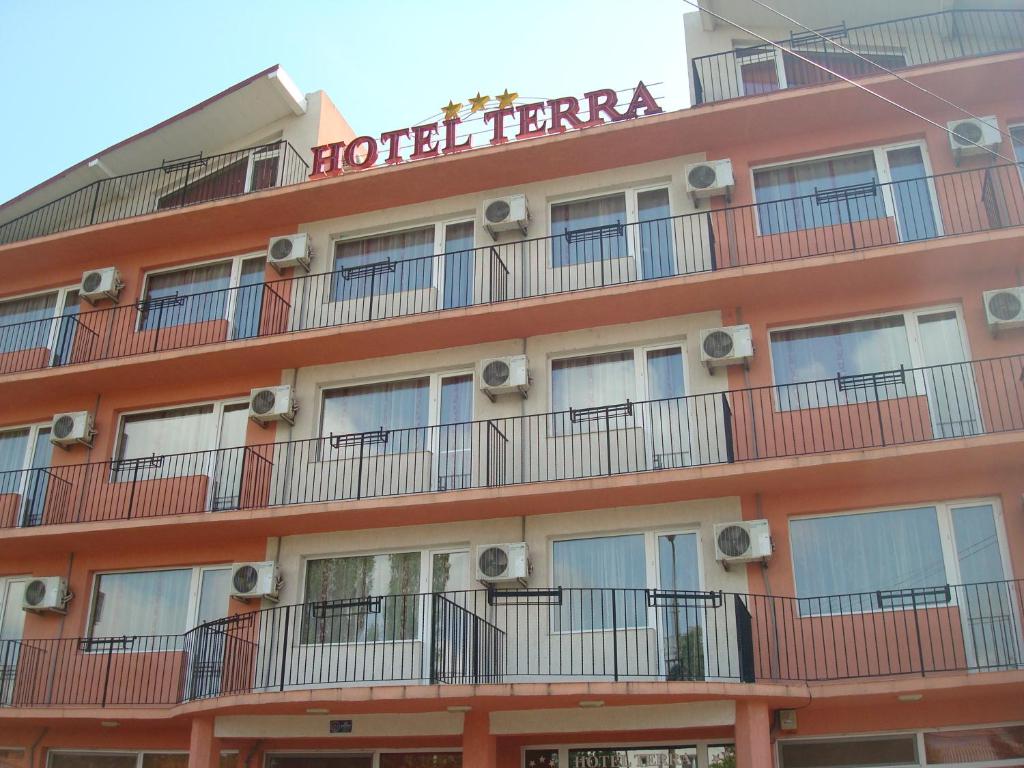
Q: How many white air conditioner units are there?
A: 14